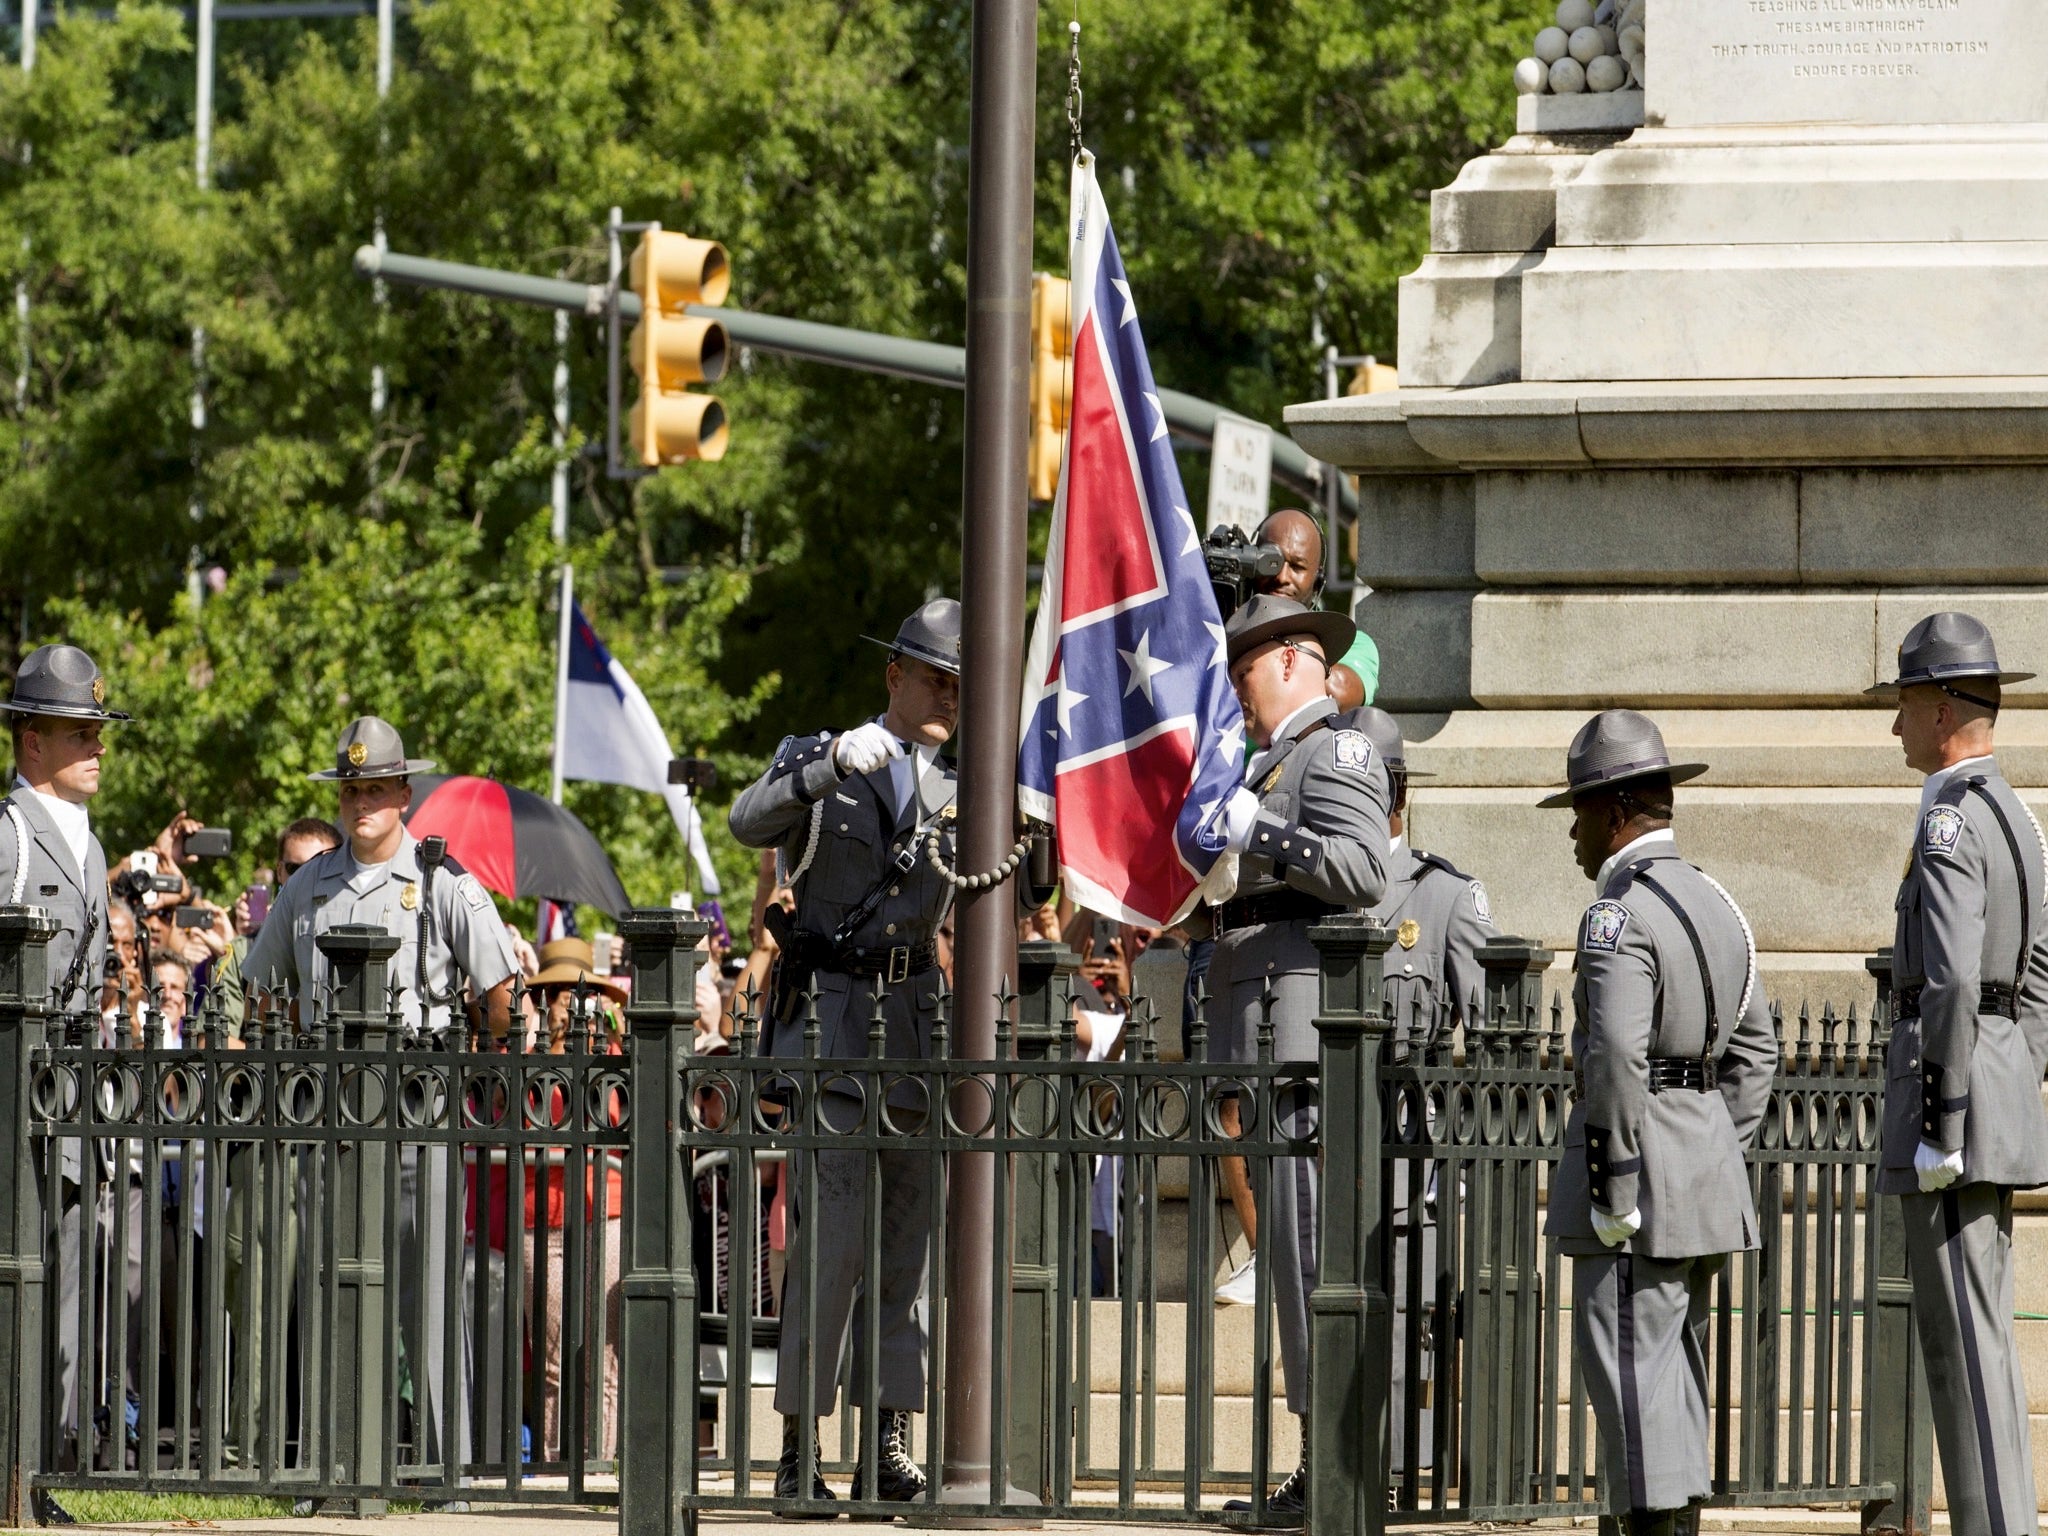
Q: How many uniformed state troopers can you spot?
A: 7